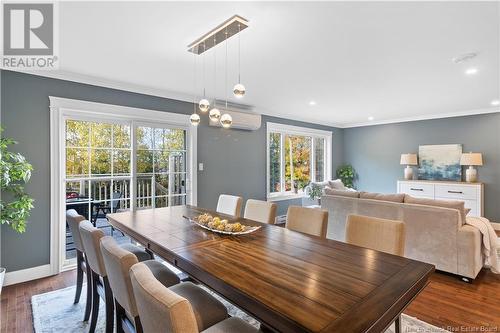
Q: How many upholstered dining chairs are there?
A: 8